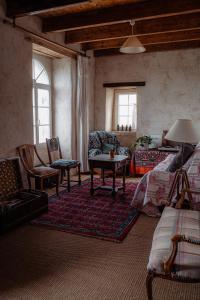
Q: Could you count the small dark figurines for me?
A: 4